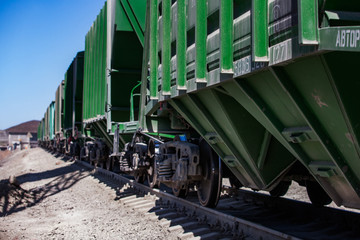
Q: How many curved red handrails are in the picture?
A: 0